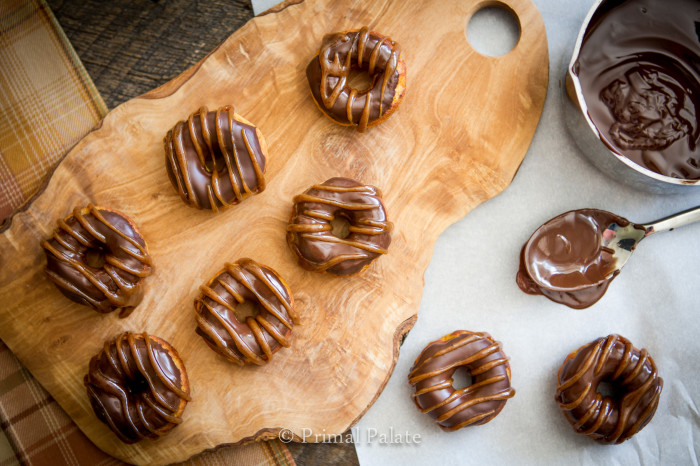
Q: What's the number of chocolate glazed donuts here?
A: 8